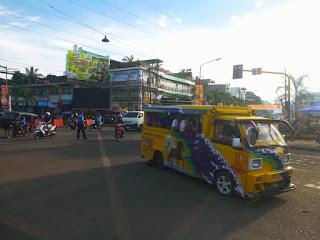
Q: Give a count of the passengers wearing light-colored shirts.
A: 2